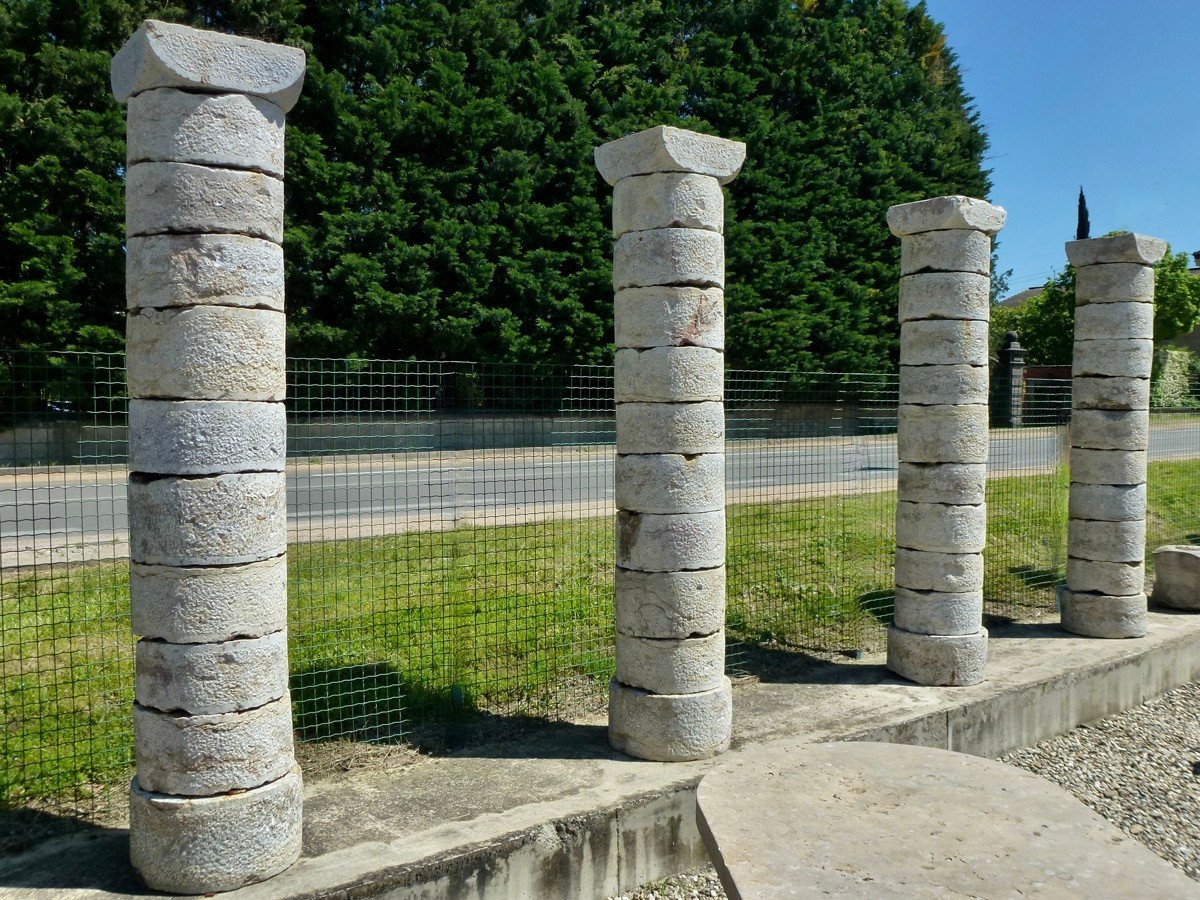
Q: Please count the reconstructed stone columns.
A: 4